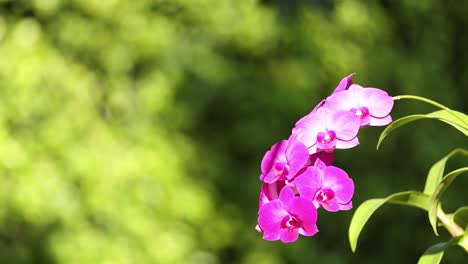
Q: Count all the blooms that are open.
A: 5